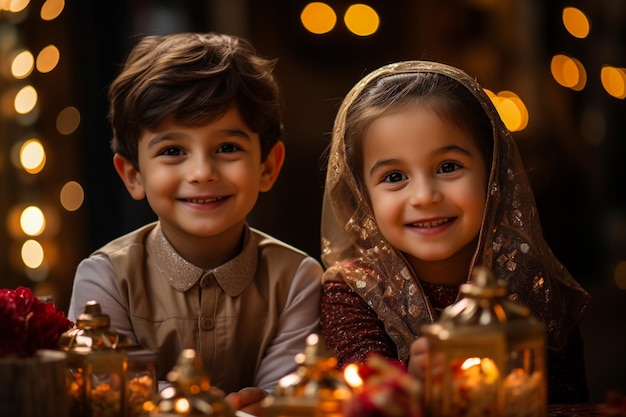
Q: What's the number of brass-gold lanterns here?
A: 4